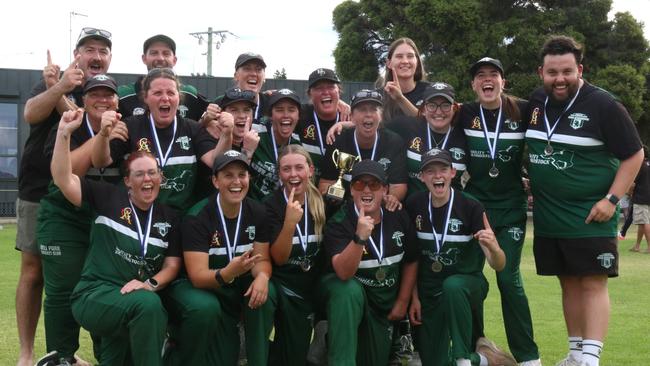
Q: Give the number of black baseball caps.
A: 13